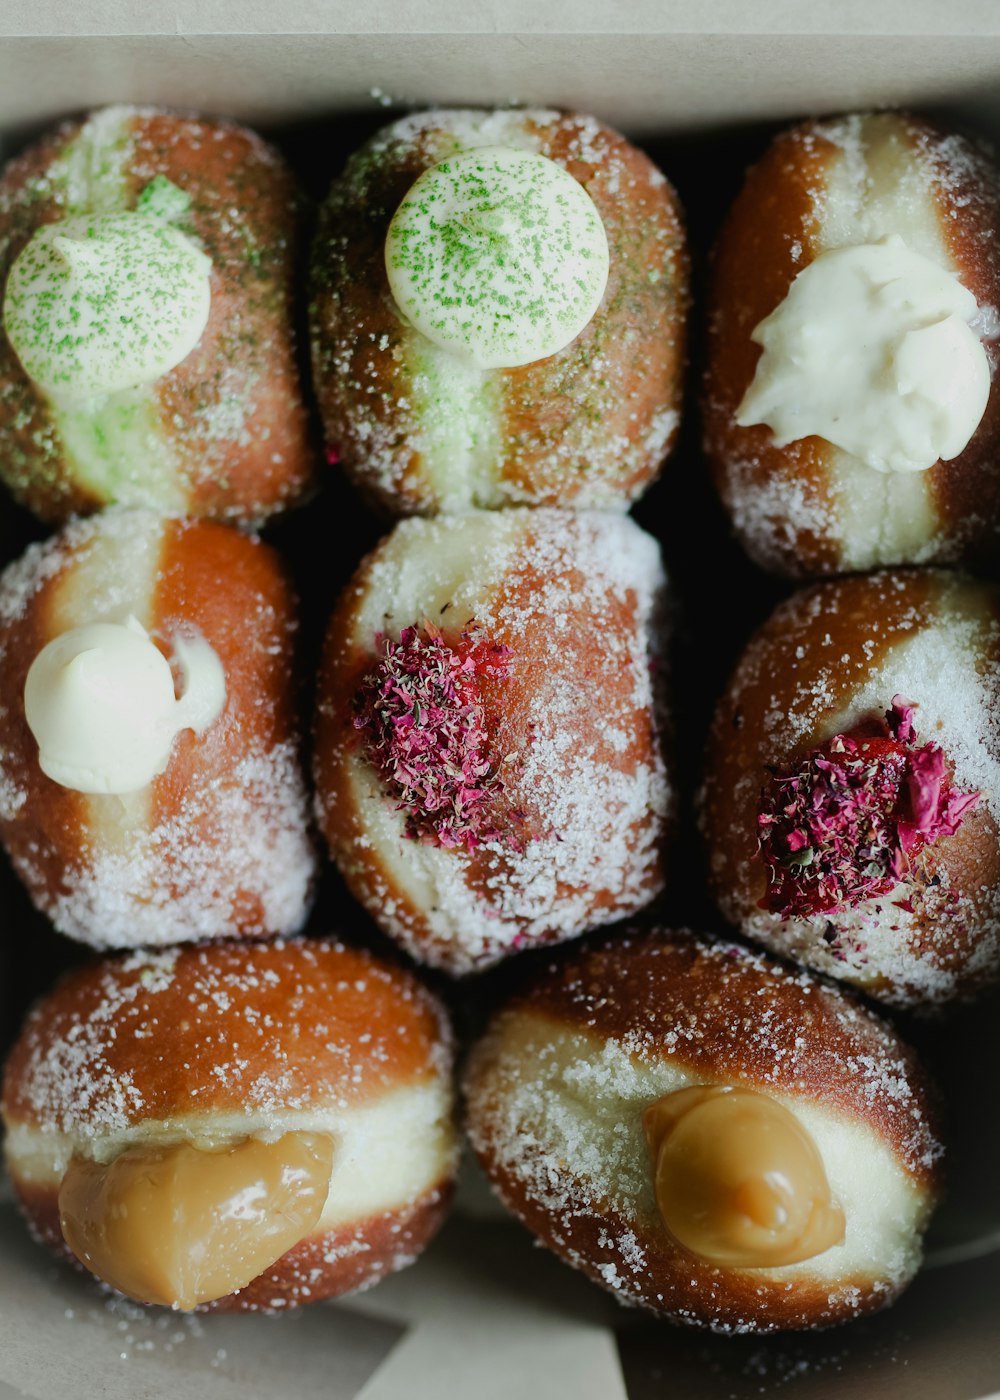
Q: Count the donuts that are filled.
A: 8